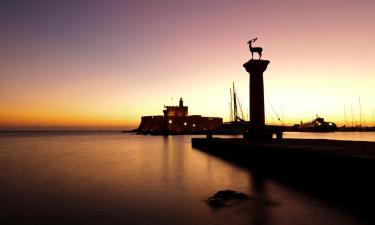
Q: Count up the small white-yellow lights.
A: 5